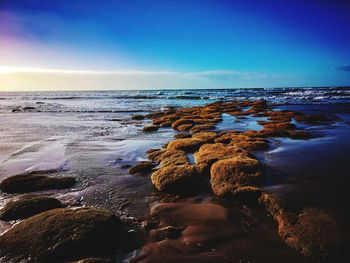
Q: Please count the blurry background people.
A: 0